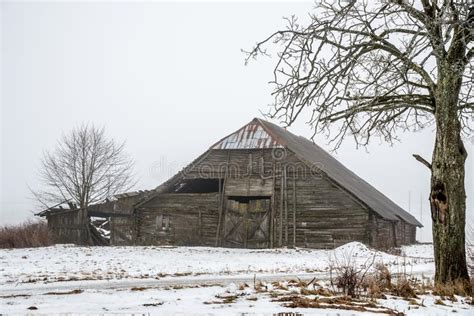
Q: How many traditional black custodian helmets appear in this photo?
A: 0